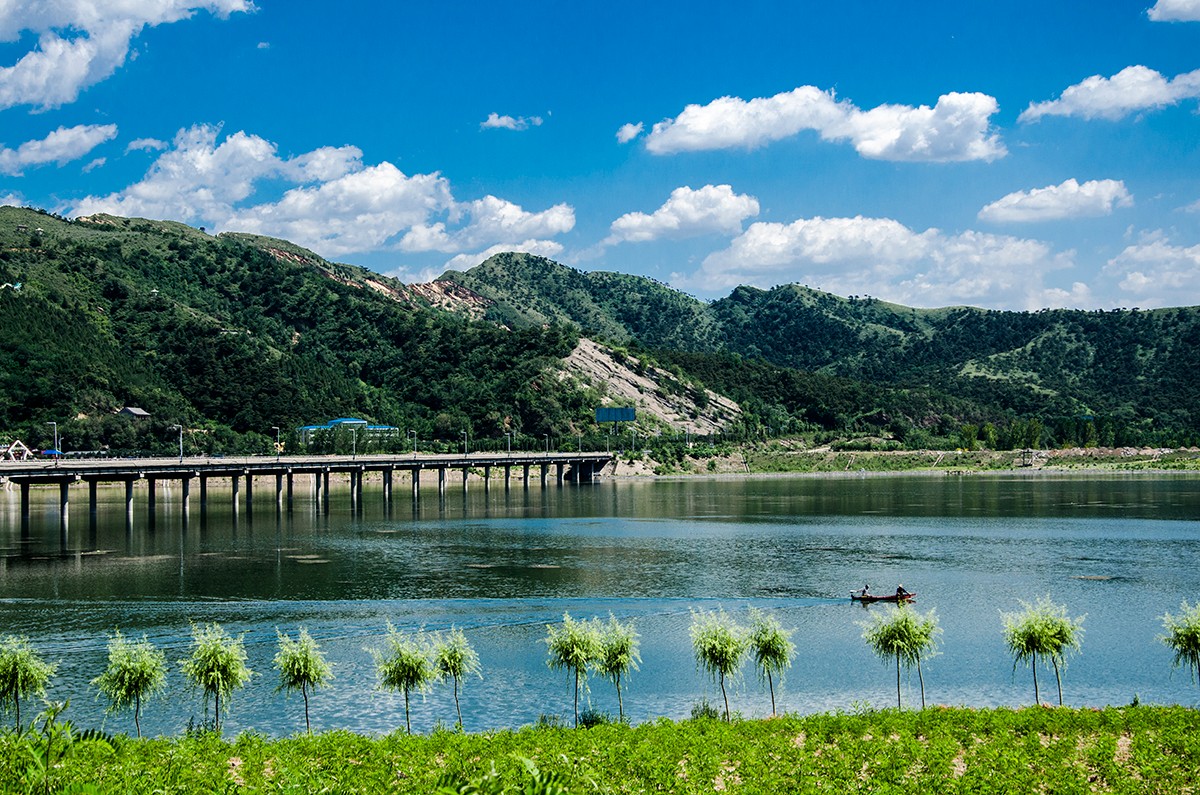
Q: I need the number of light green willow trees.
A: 15